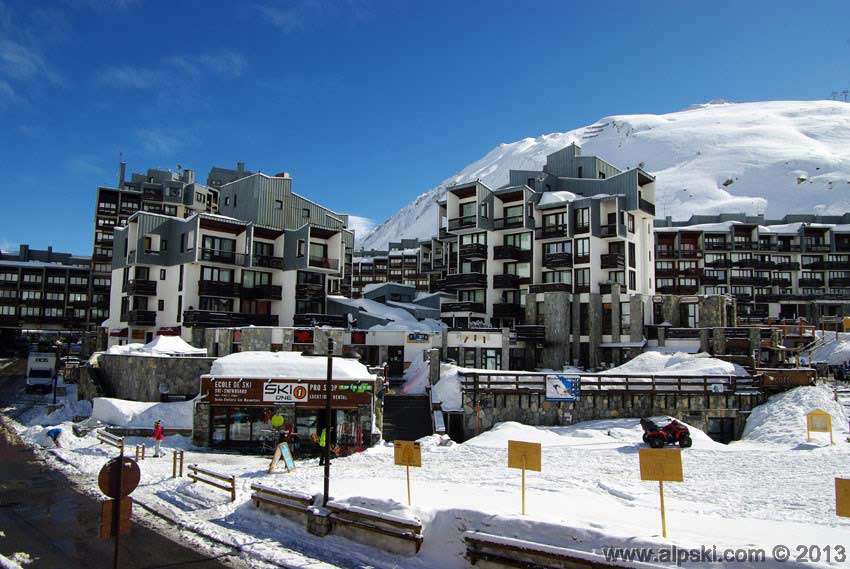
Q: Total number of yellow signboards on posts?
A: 5